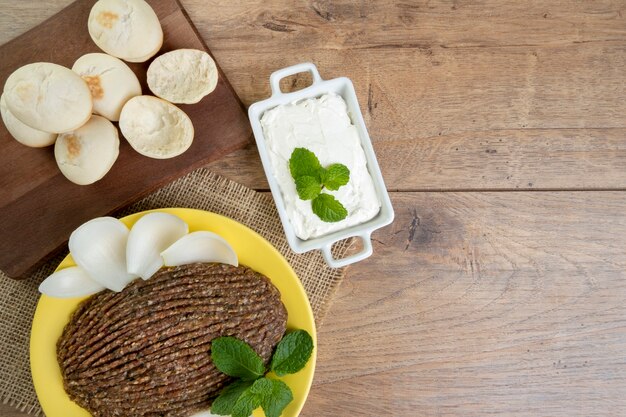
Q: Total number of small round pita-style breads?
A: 7